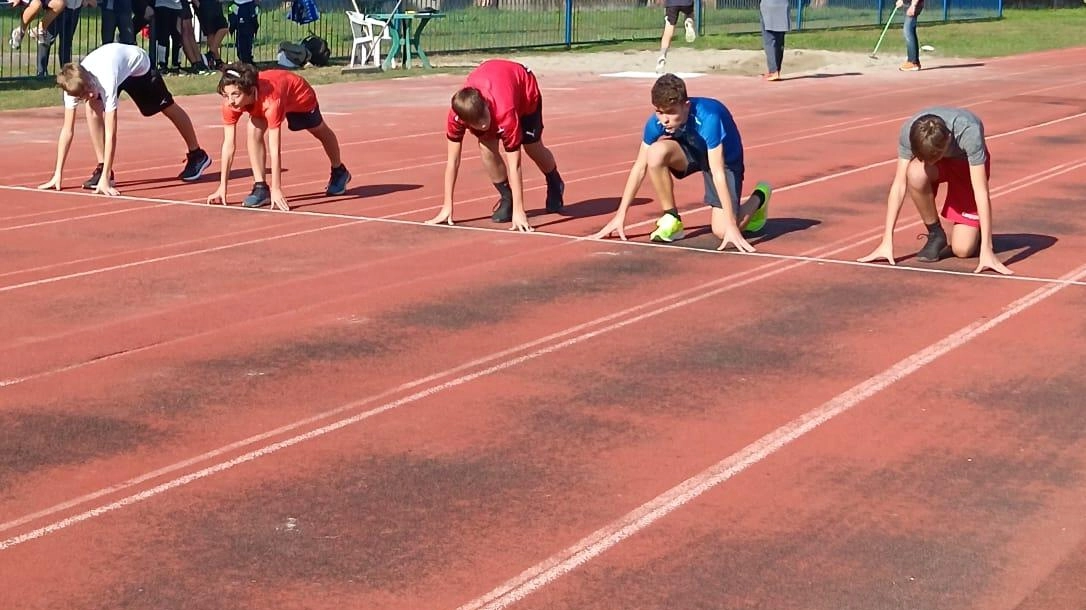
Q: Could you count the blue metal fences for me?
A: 1